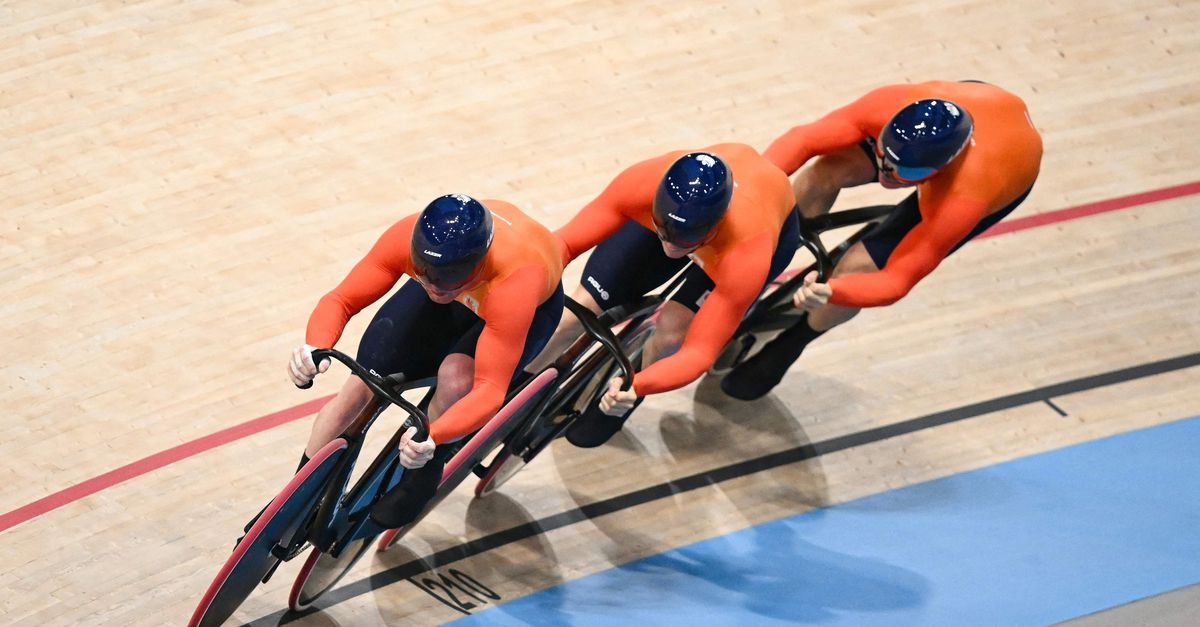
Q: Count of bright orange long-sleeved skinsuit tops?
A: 3